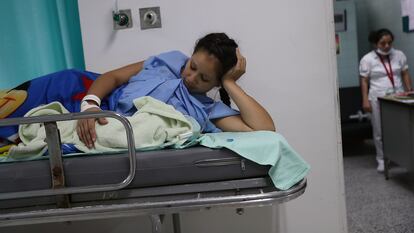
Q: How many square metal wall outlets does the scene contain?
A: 2